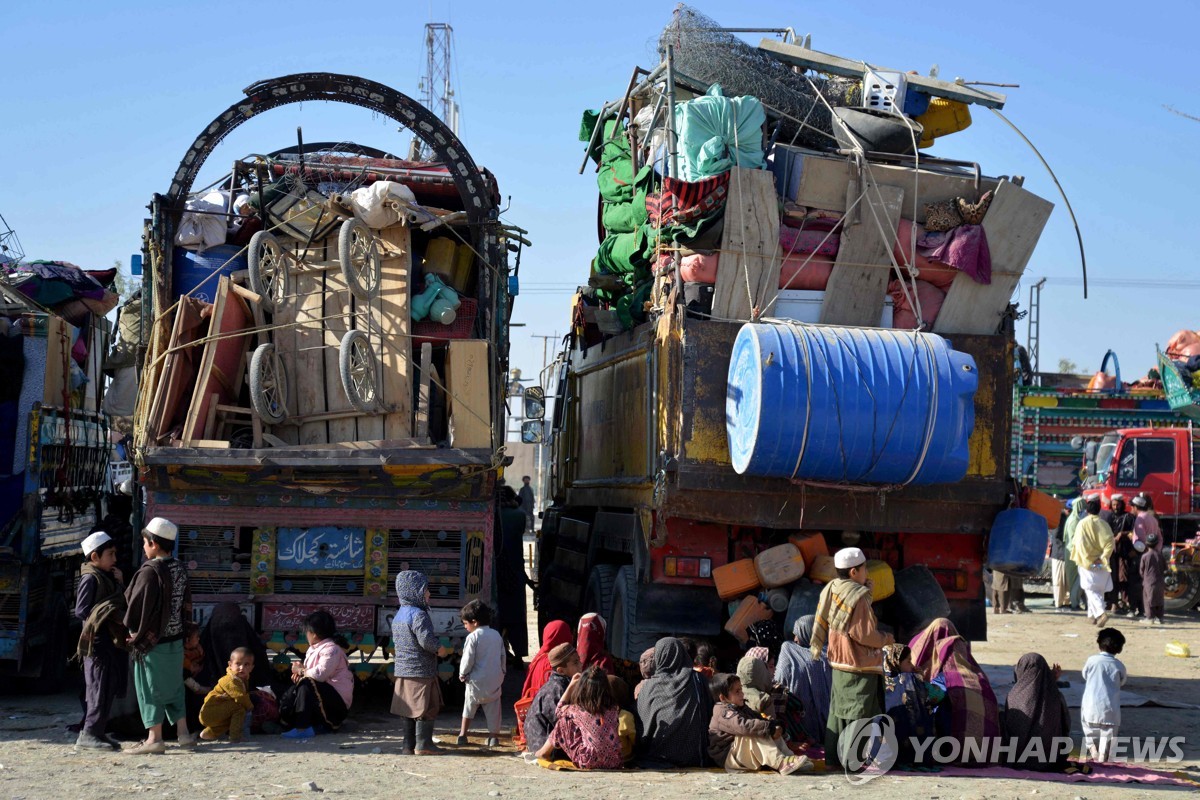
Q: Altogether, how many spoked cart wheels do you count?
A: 4